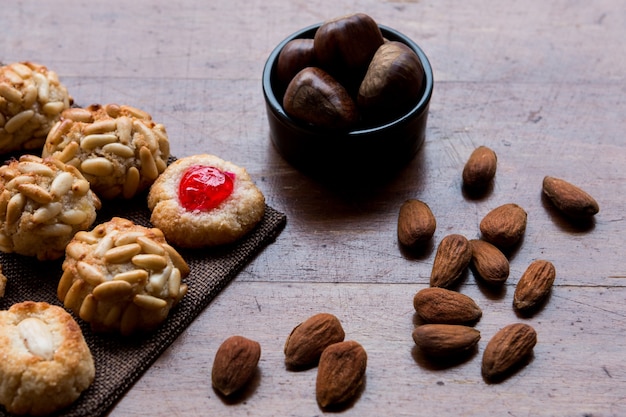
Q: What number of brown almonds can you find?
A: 13